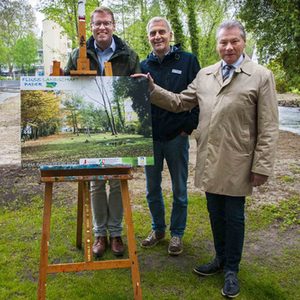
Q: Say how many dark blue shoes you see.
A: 2